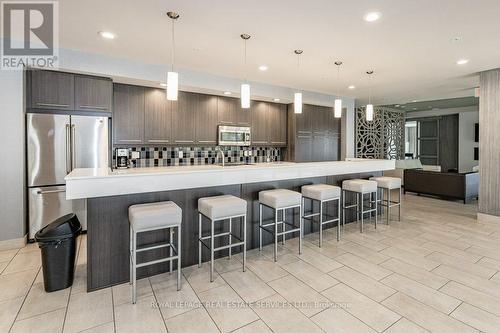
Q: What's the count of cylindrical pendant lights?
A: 5